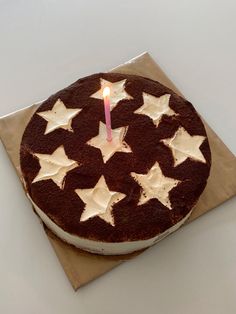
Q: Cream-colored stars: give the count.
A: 8